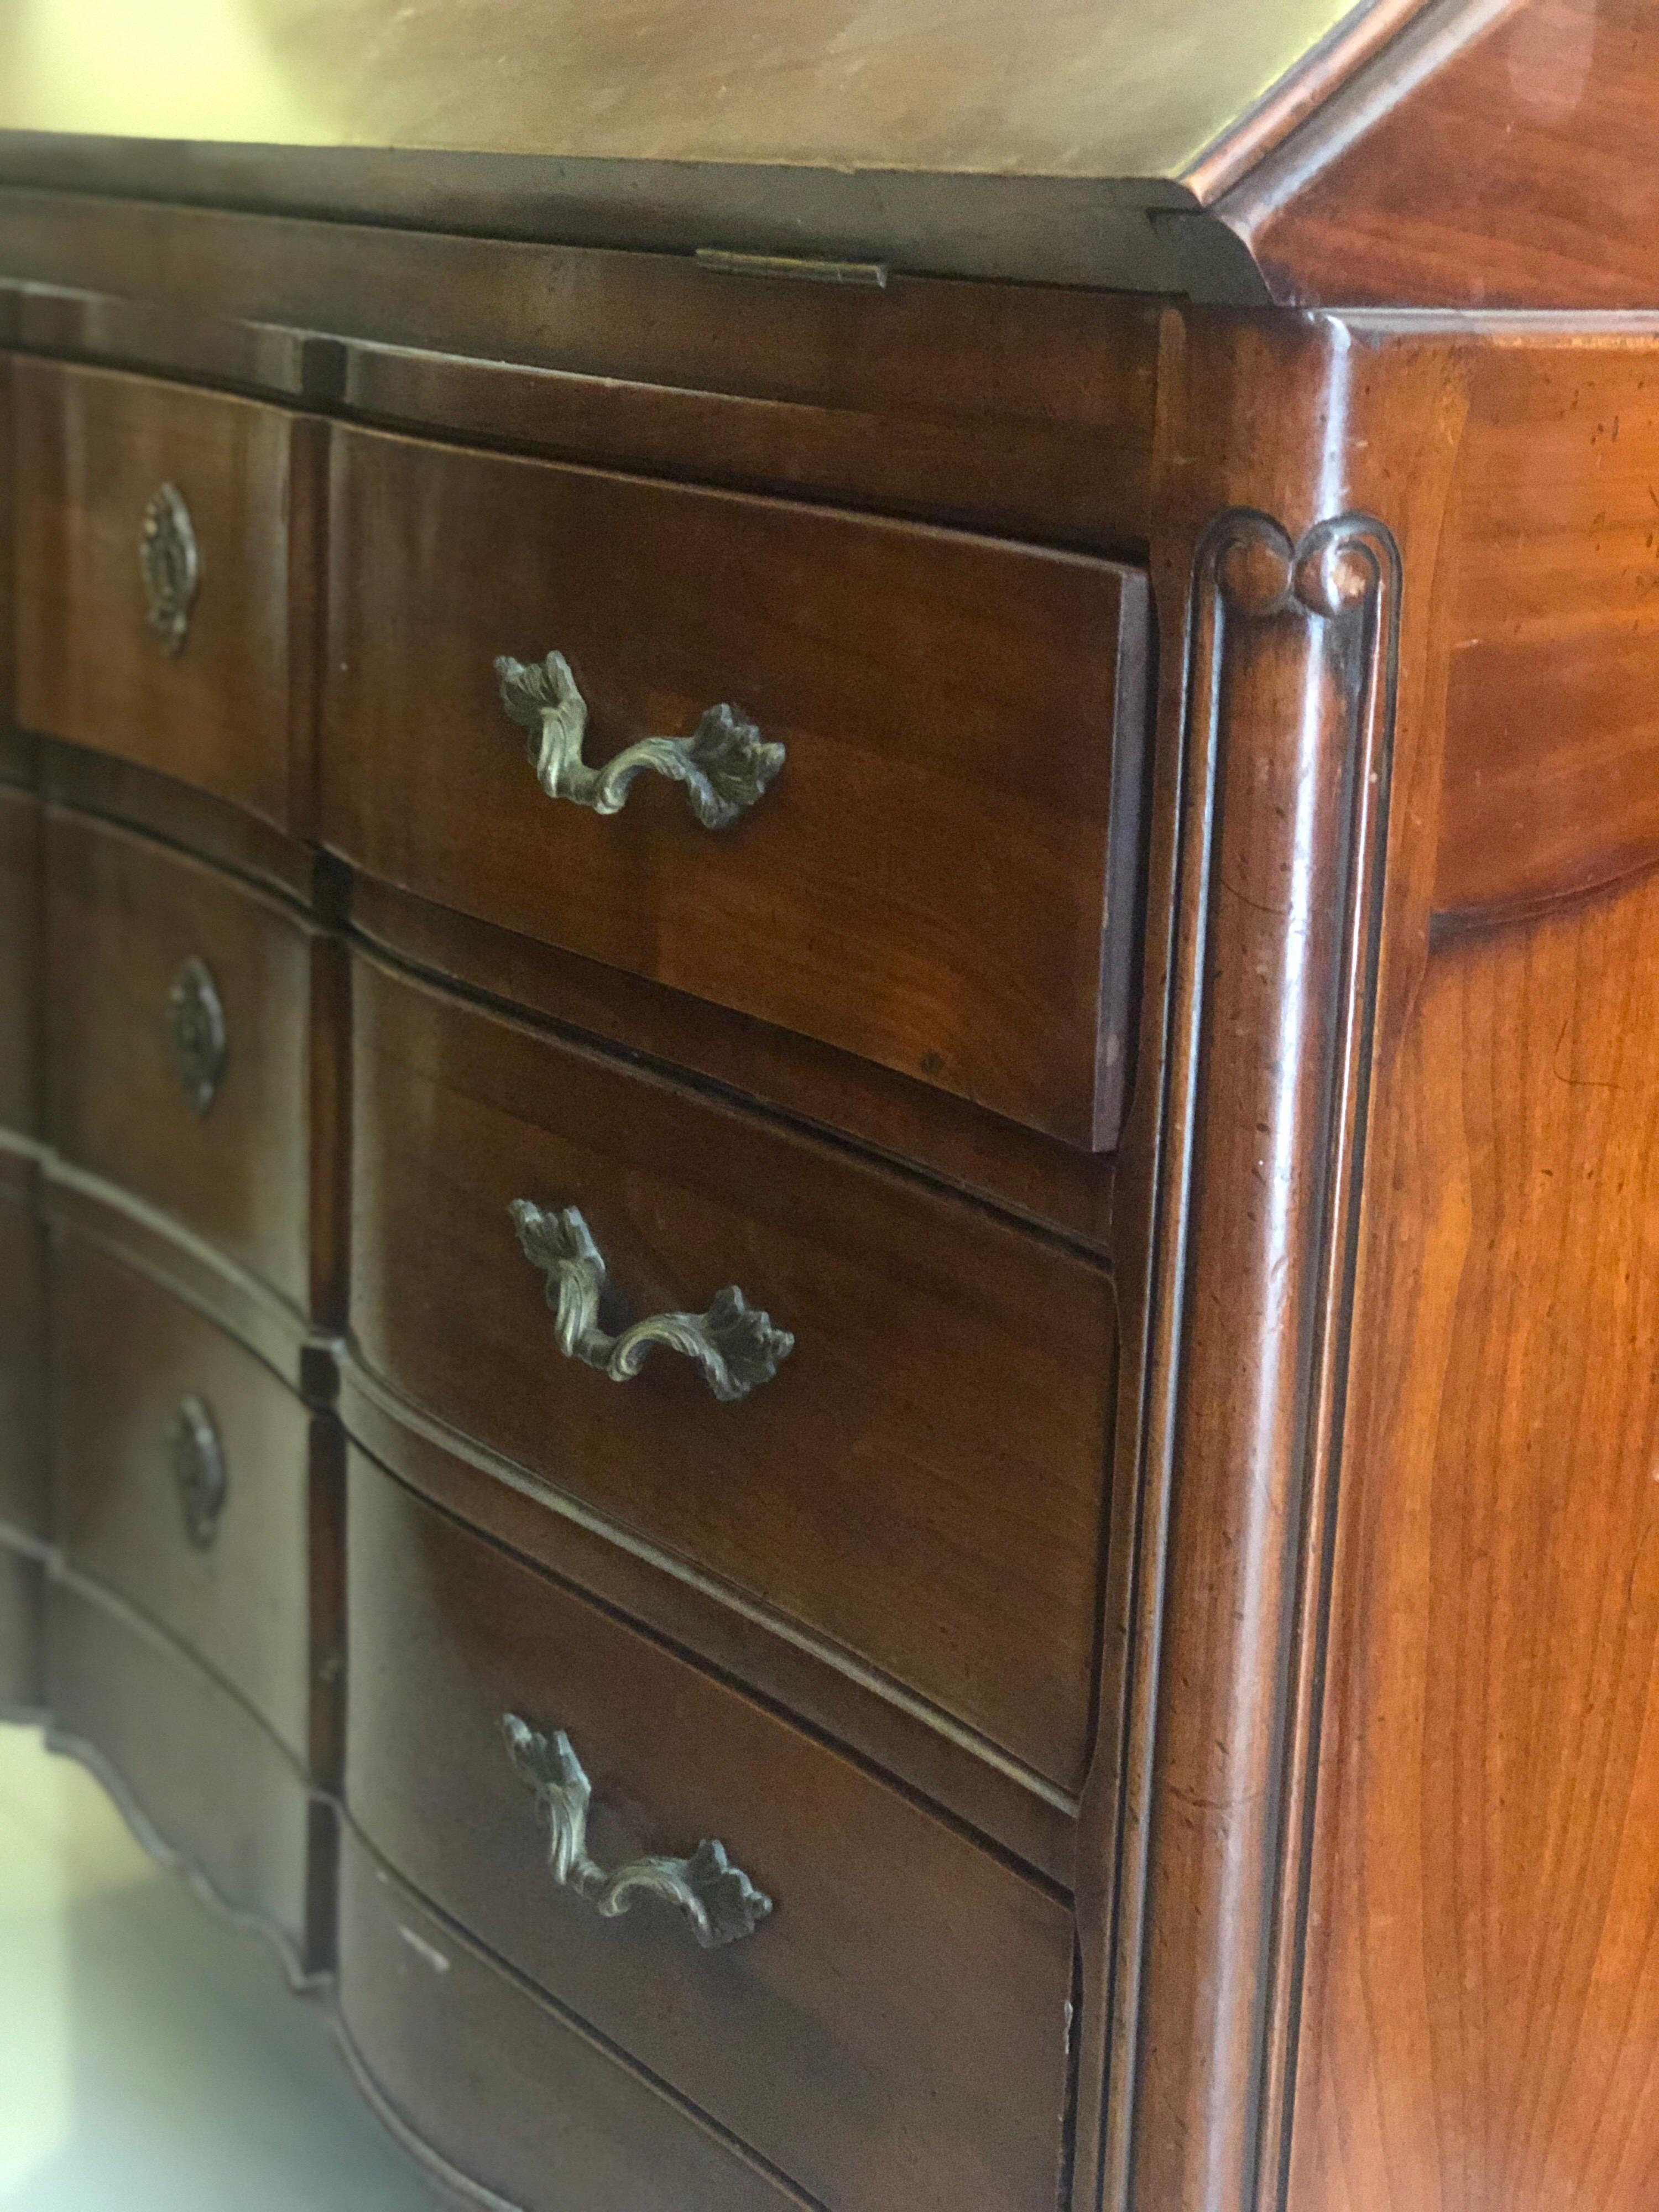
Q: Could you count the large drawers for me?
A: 3